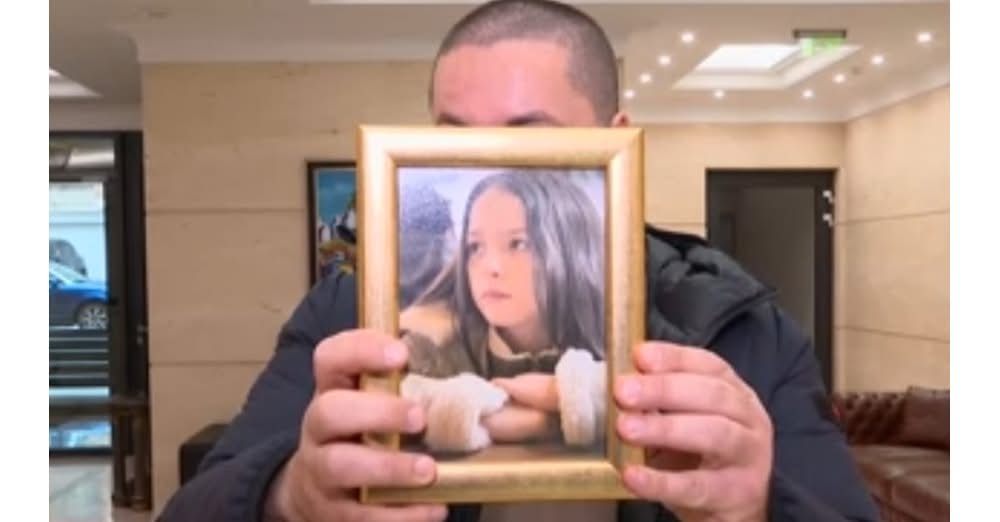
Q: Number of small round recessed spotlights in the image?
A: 9